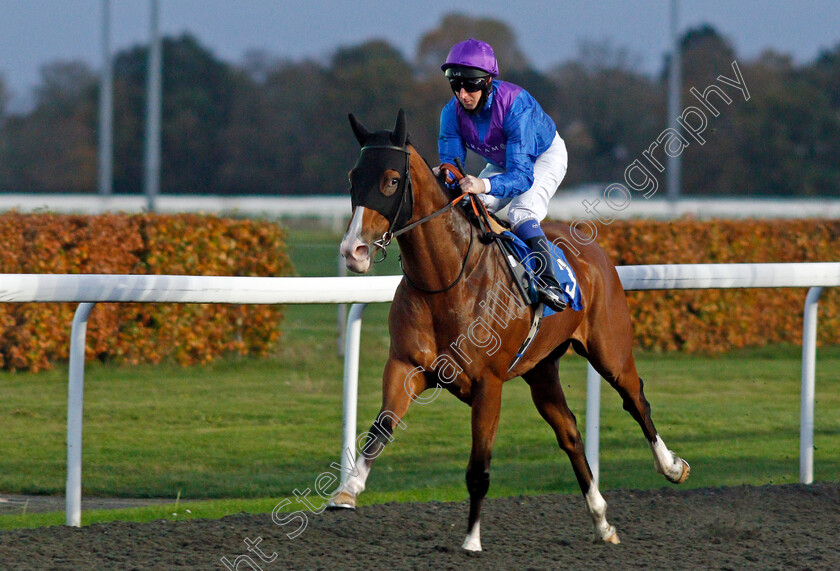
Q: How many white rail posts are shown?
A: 4